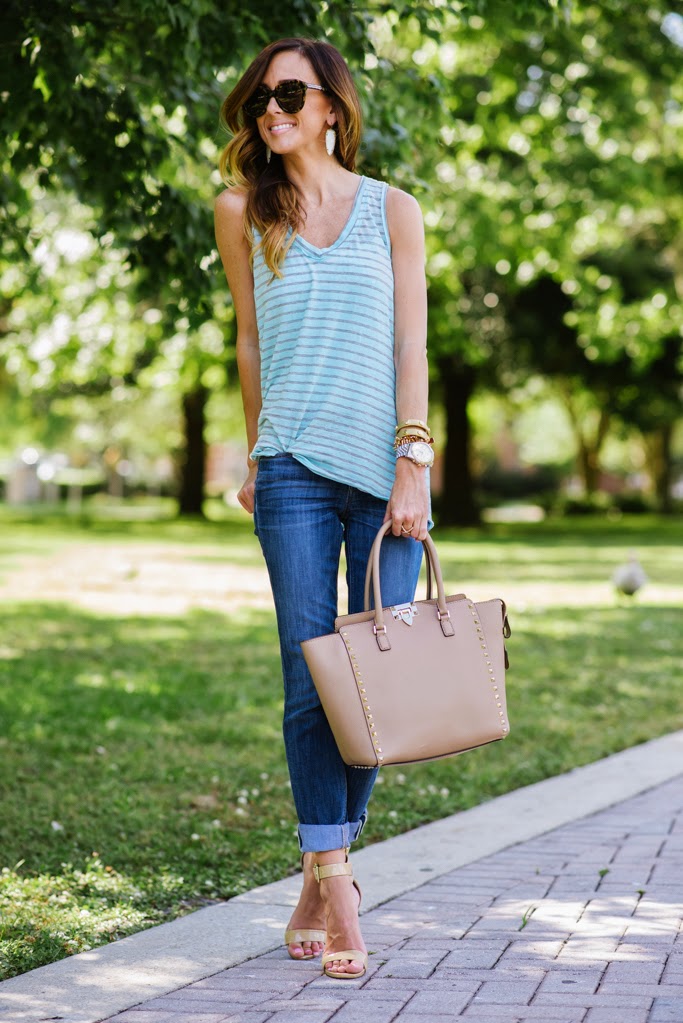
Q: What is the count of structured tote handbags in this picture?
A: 1